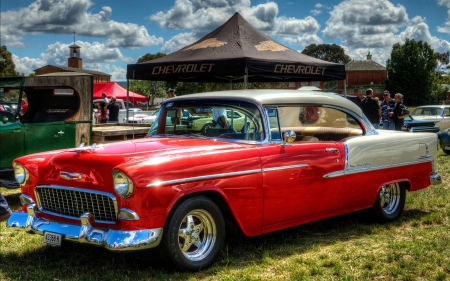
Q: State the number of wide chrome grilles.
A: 1